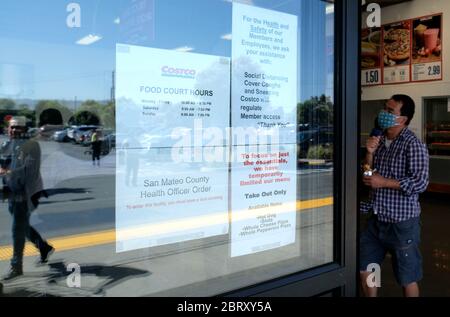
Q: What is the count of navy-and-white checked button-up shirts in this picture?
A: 1